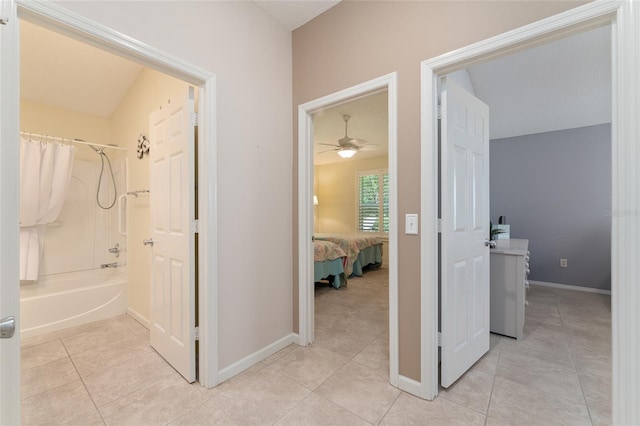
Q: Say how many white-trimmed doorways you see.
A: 3